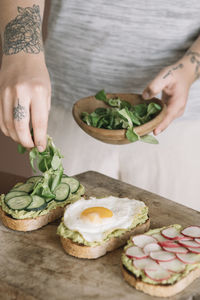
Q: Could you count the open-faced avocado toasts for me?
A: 3